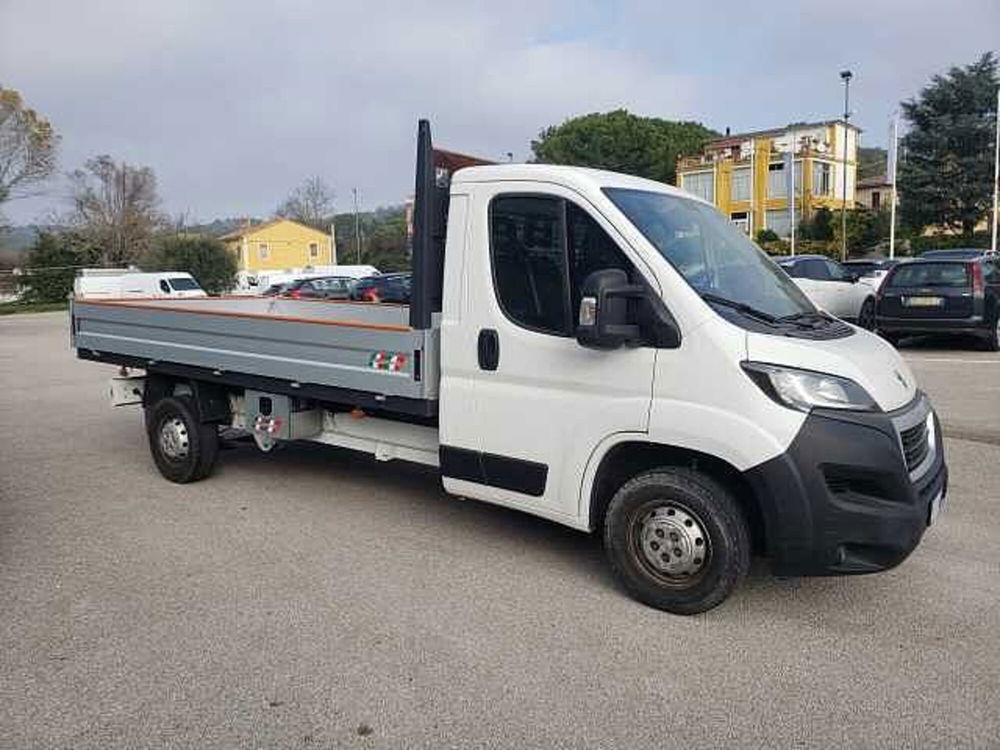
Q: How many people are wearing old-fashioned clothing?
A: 0